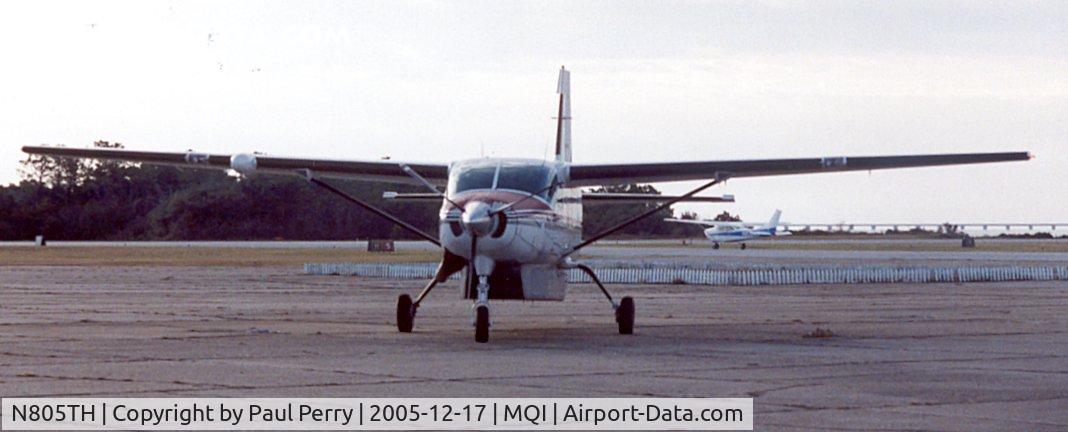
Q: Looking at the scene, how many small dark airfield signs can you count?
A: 2